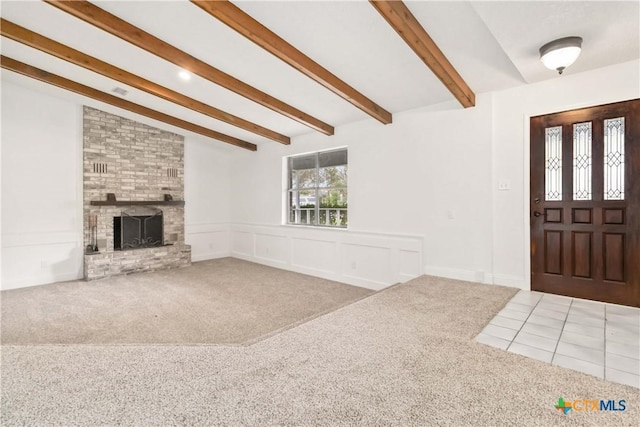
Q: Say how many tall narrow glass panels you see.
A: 3